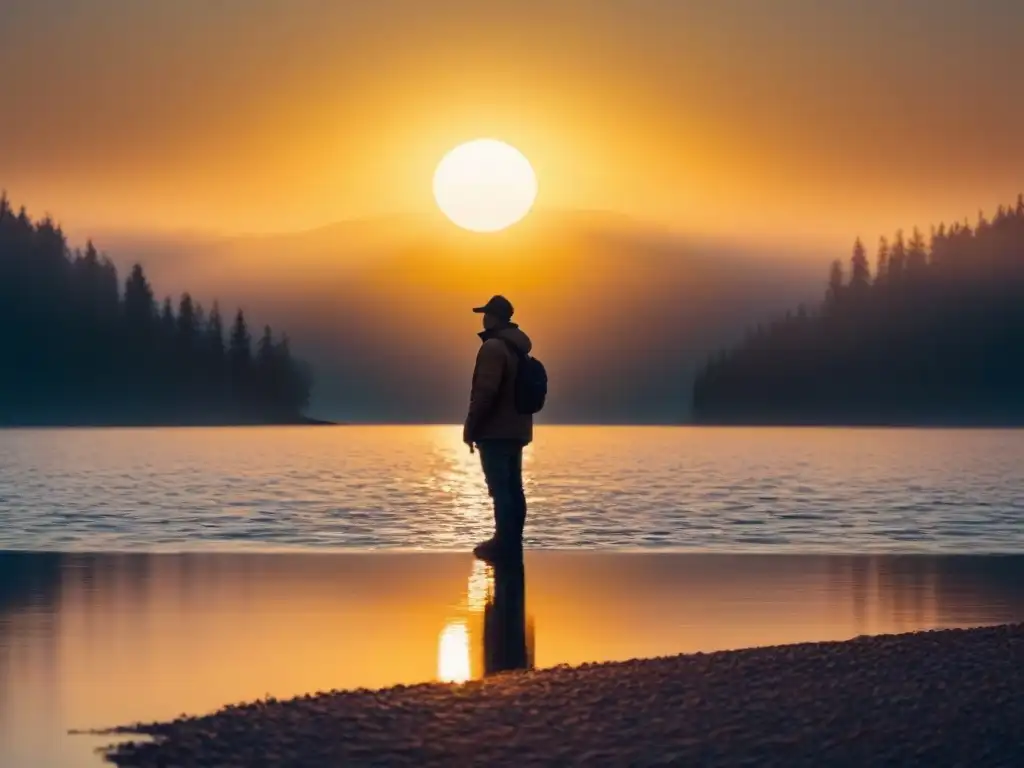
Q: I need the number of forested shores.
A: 2